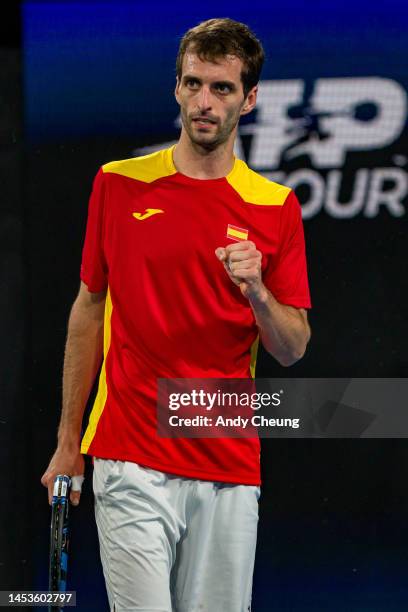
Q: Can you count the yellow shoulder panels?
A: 2